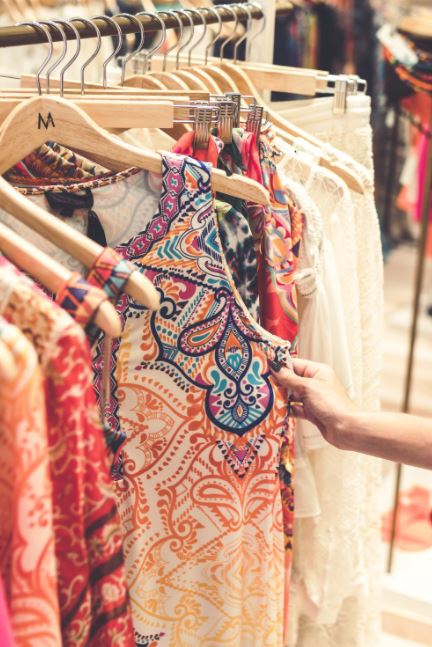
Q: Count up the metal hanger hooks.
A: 14